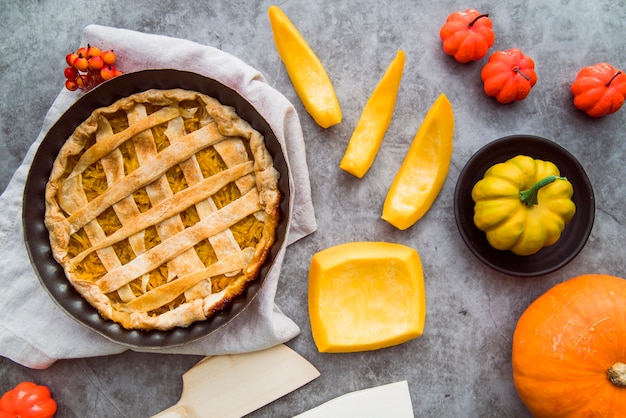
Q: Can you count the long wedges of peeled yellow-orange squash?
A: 3